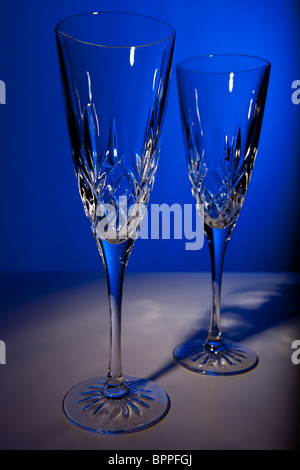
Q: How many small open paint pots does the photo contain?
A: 0